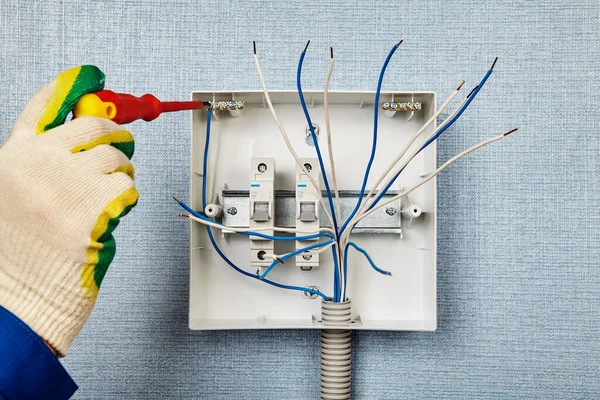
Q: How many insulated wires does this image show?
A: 14